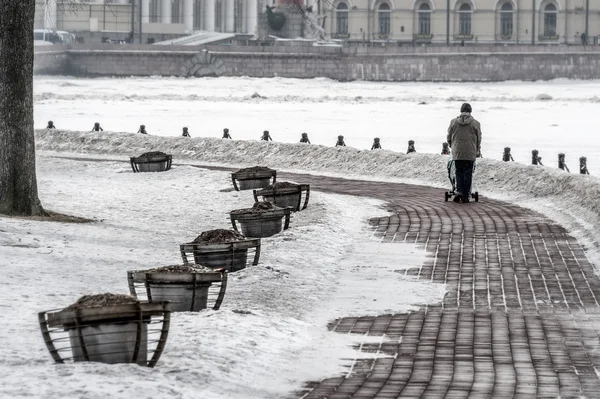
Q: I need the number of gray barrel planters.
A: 7